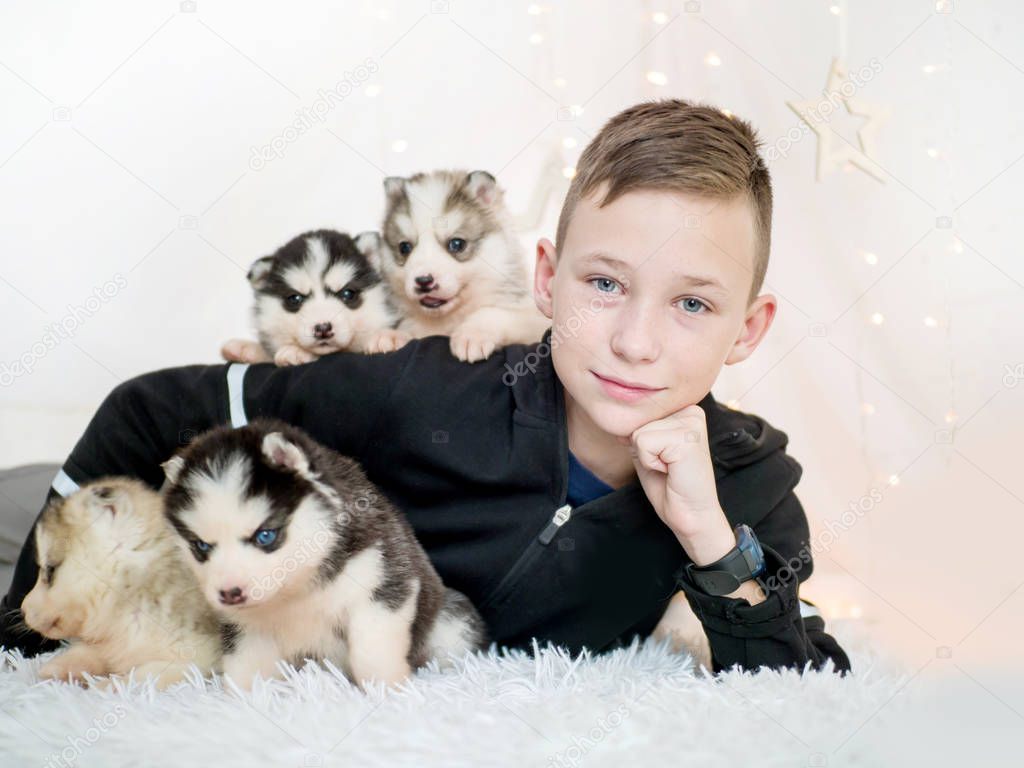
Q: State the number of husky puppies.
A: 4